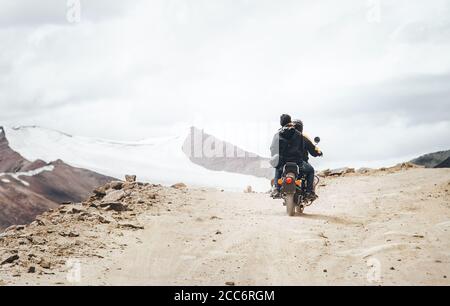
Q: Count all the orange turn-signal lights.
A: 2